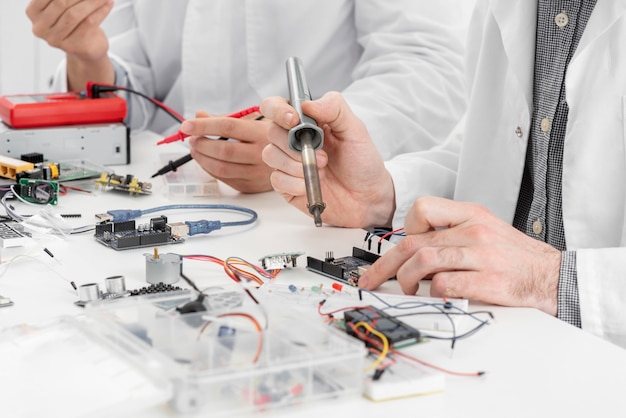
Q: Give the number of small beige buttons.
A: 3